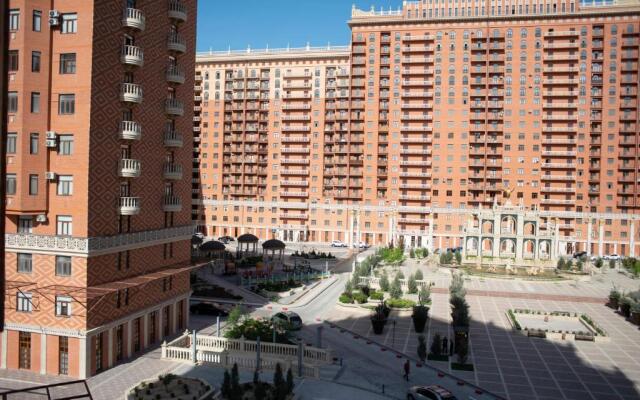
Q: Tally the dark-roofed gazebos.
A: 4